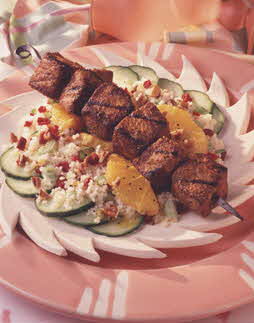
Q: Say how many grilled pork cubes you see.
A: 6